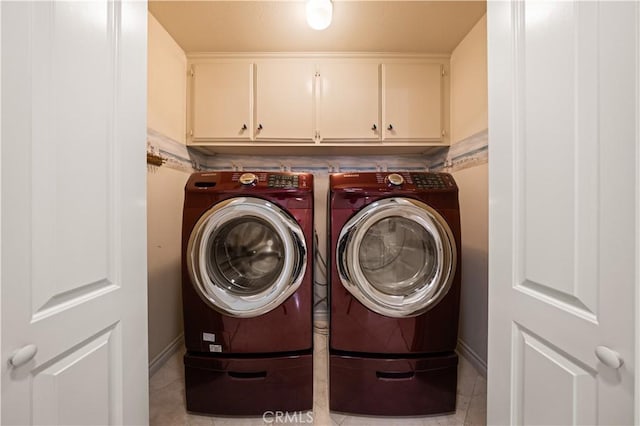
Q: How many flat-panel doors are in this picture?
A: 4